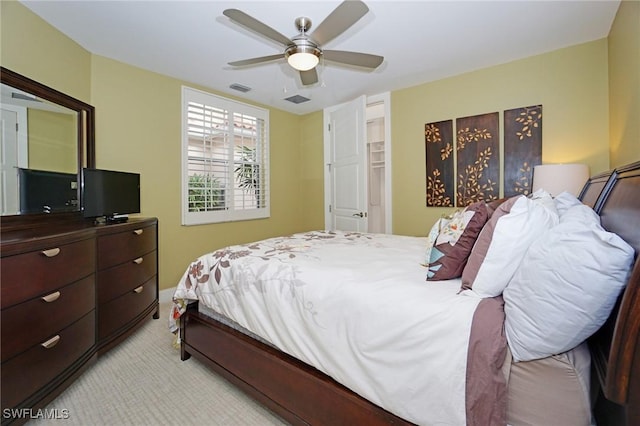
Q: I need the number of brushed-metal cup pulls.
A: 6